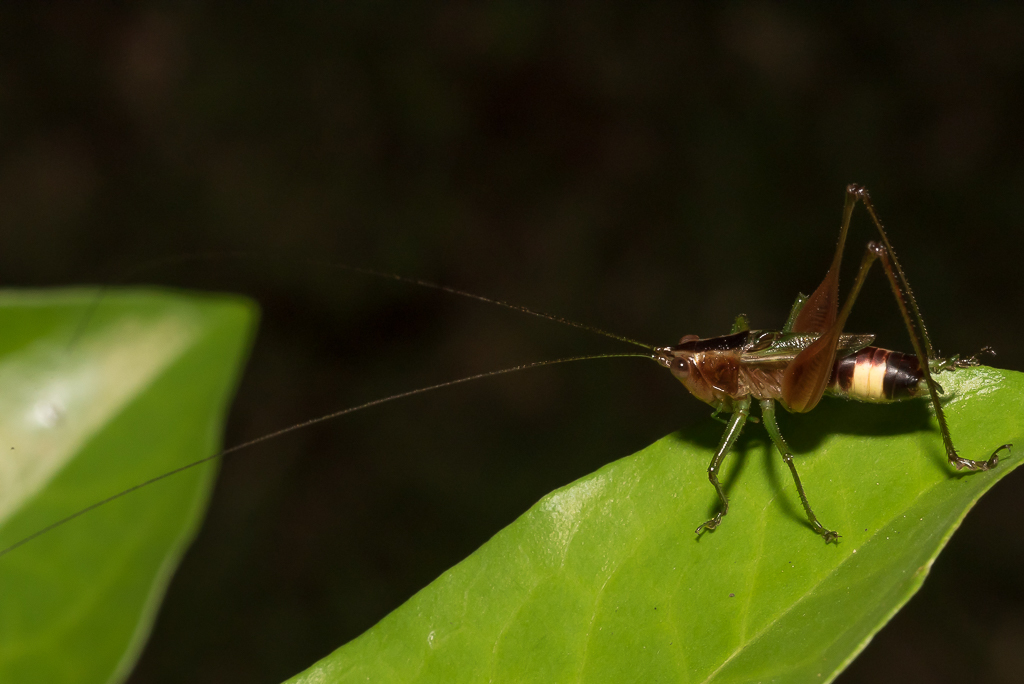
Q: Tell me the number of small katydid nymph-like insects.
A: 1